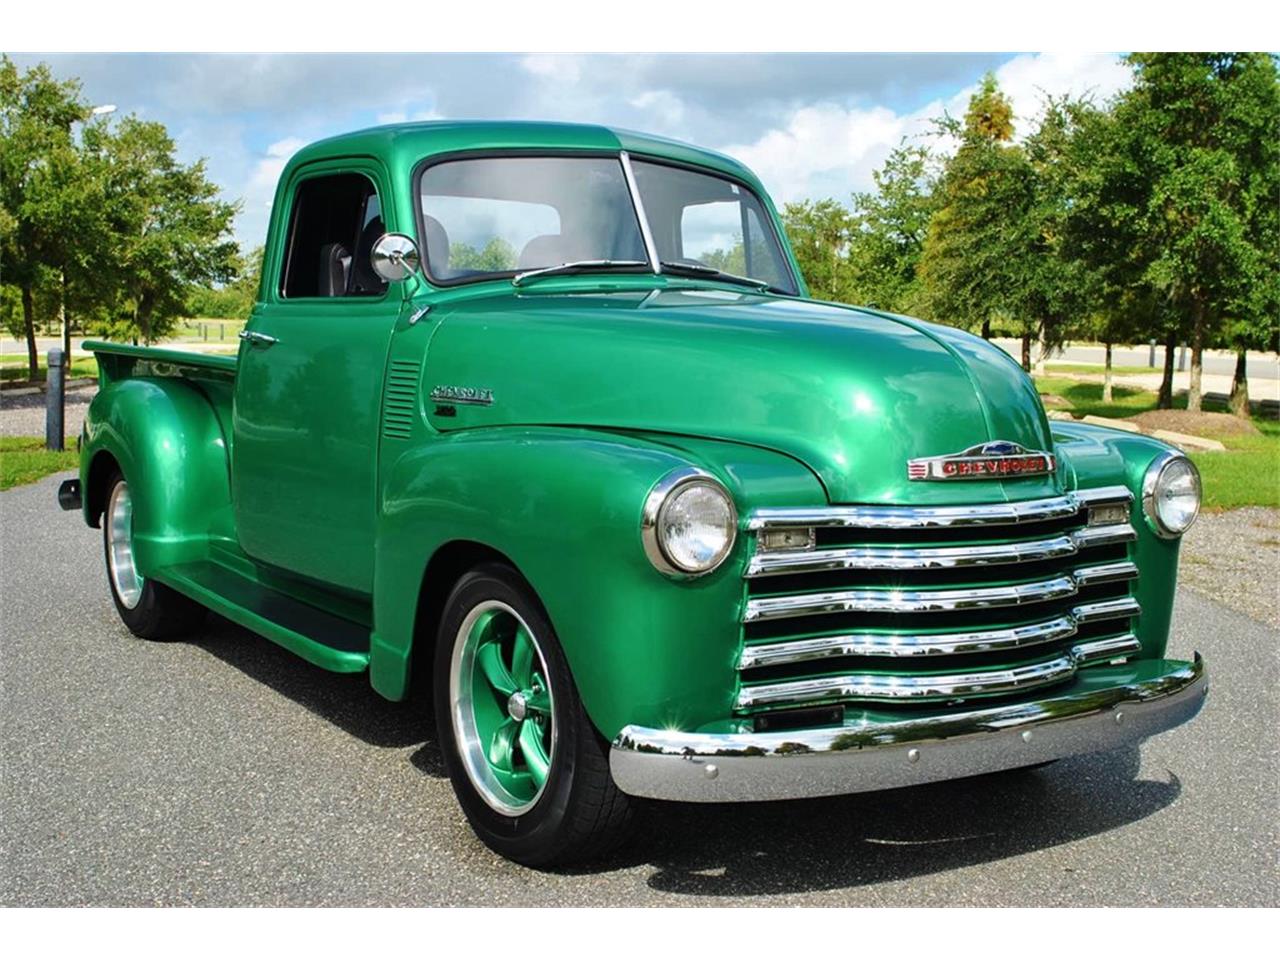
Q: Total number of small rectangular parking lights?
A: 2